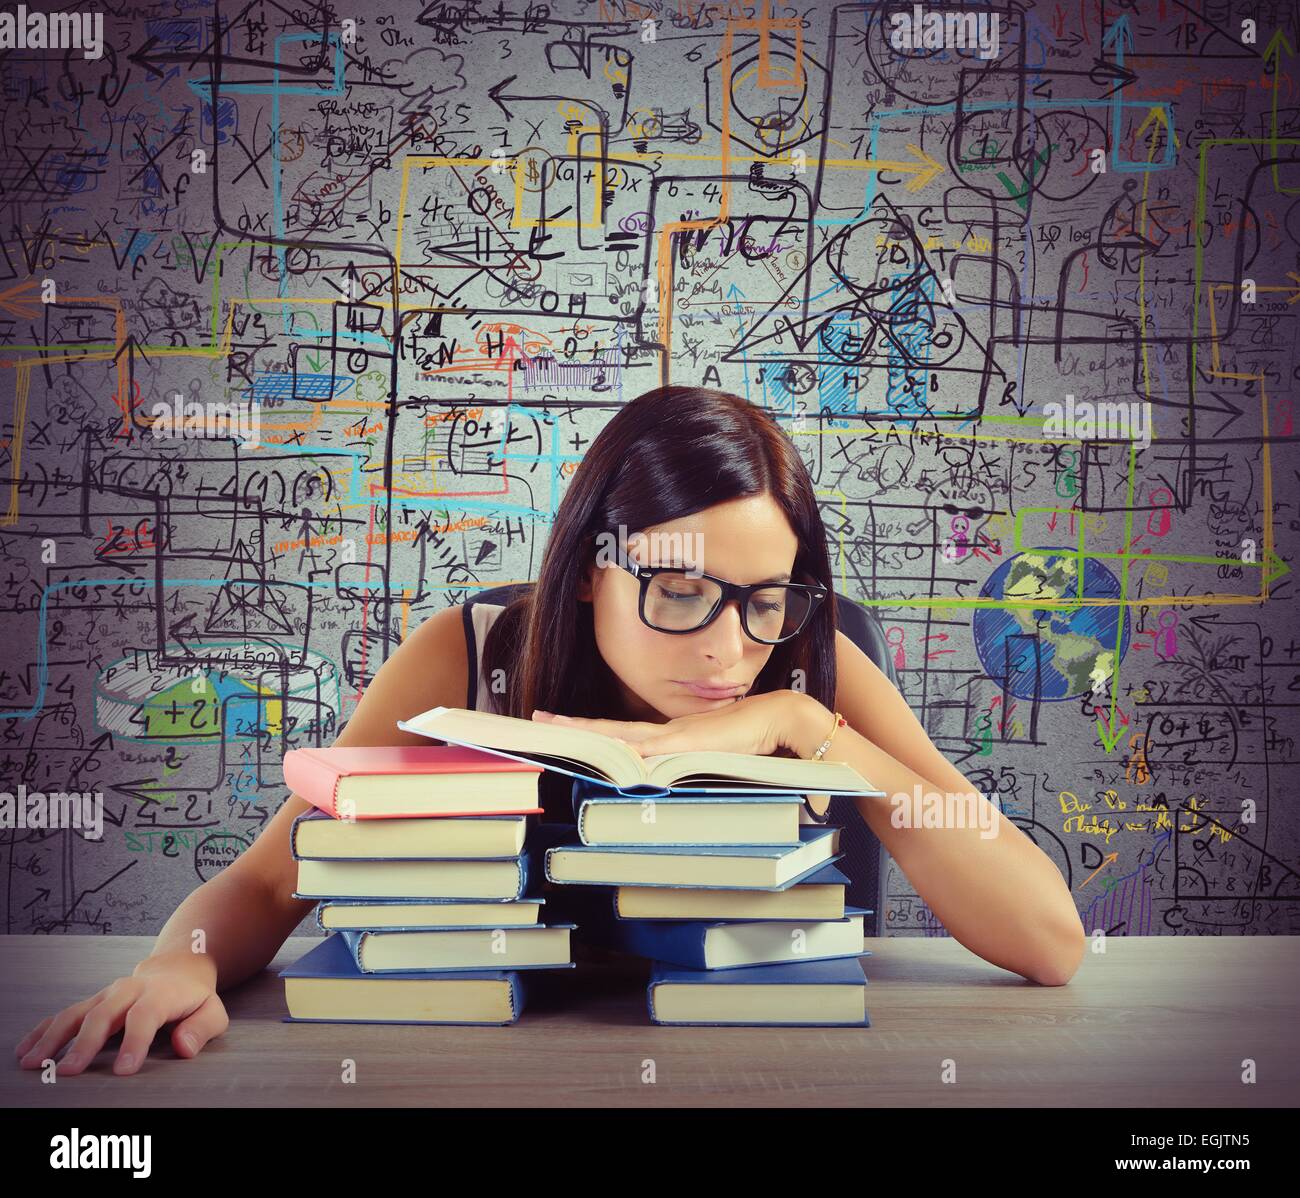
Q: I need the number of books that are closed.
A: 11